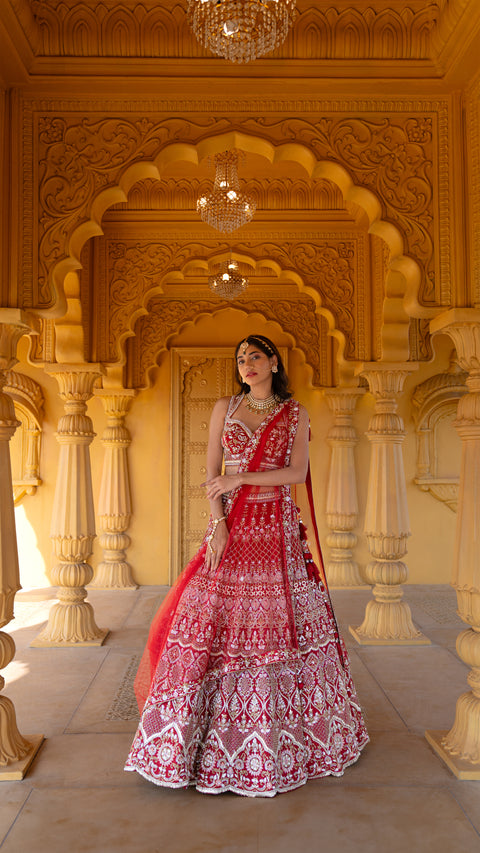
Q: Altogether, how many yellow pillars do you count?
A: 6